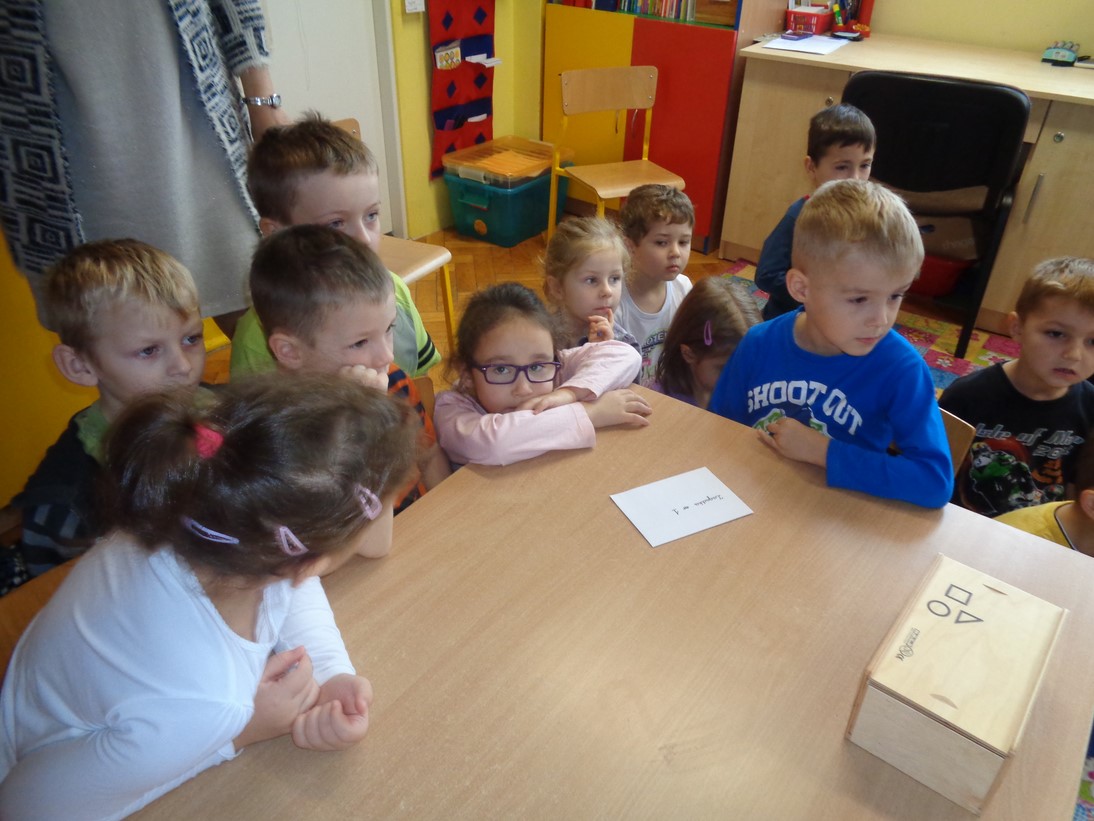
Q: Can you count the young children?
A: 12